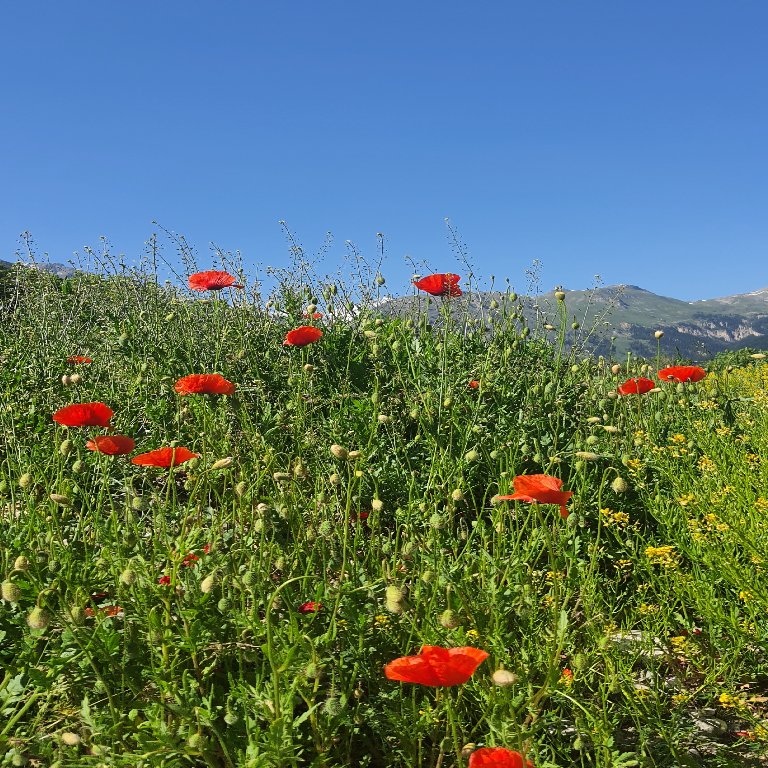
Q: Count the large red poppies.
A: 12